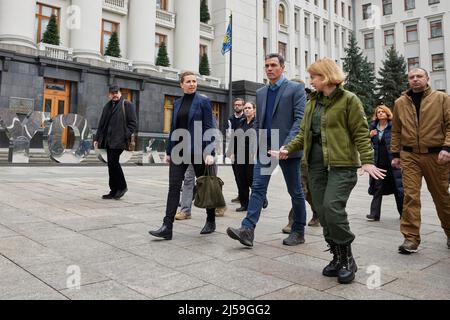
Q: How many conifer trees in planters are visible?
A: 5